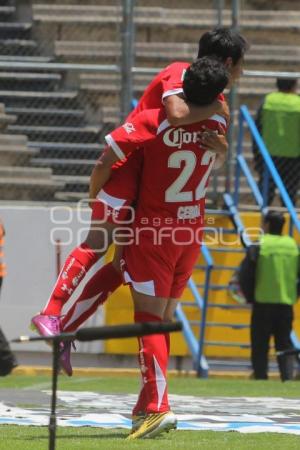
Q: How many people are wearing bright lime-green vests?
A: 2